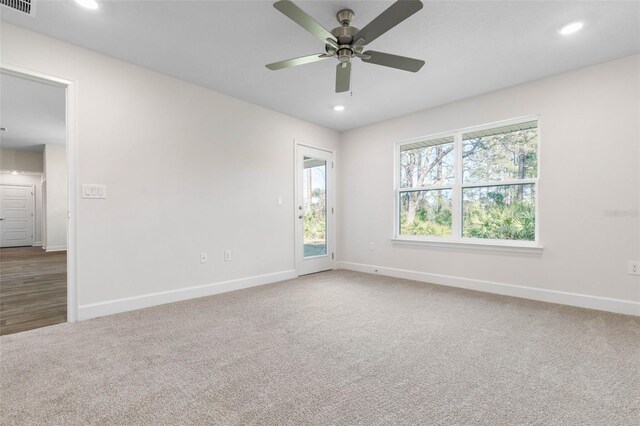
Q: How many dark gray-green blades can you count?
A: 5